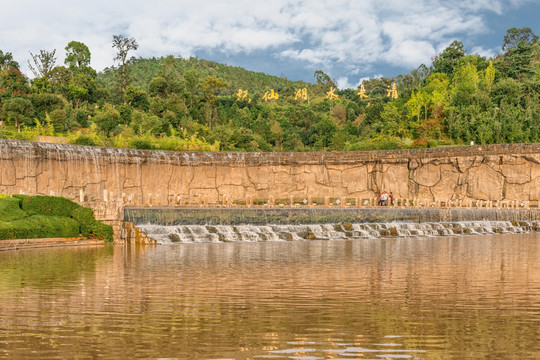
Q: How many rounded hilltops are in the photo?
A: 1